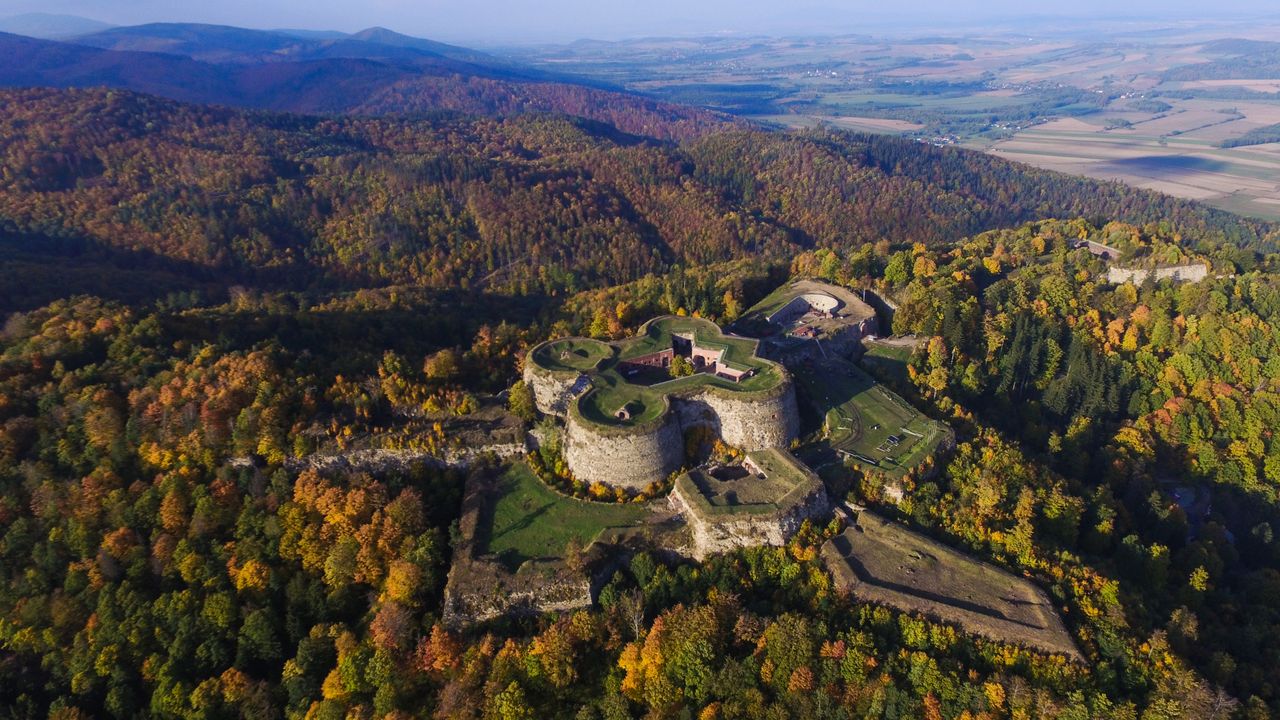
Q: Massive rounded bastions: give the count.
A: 4